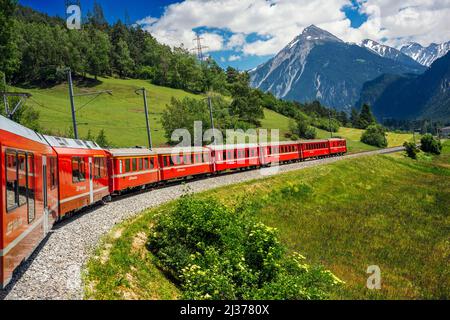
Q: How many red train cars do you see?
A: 8